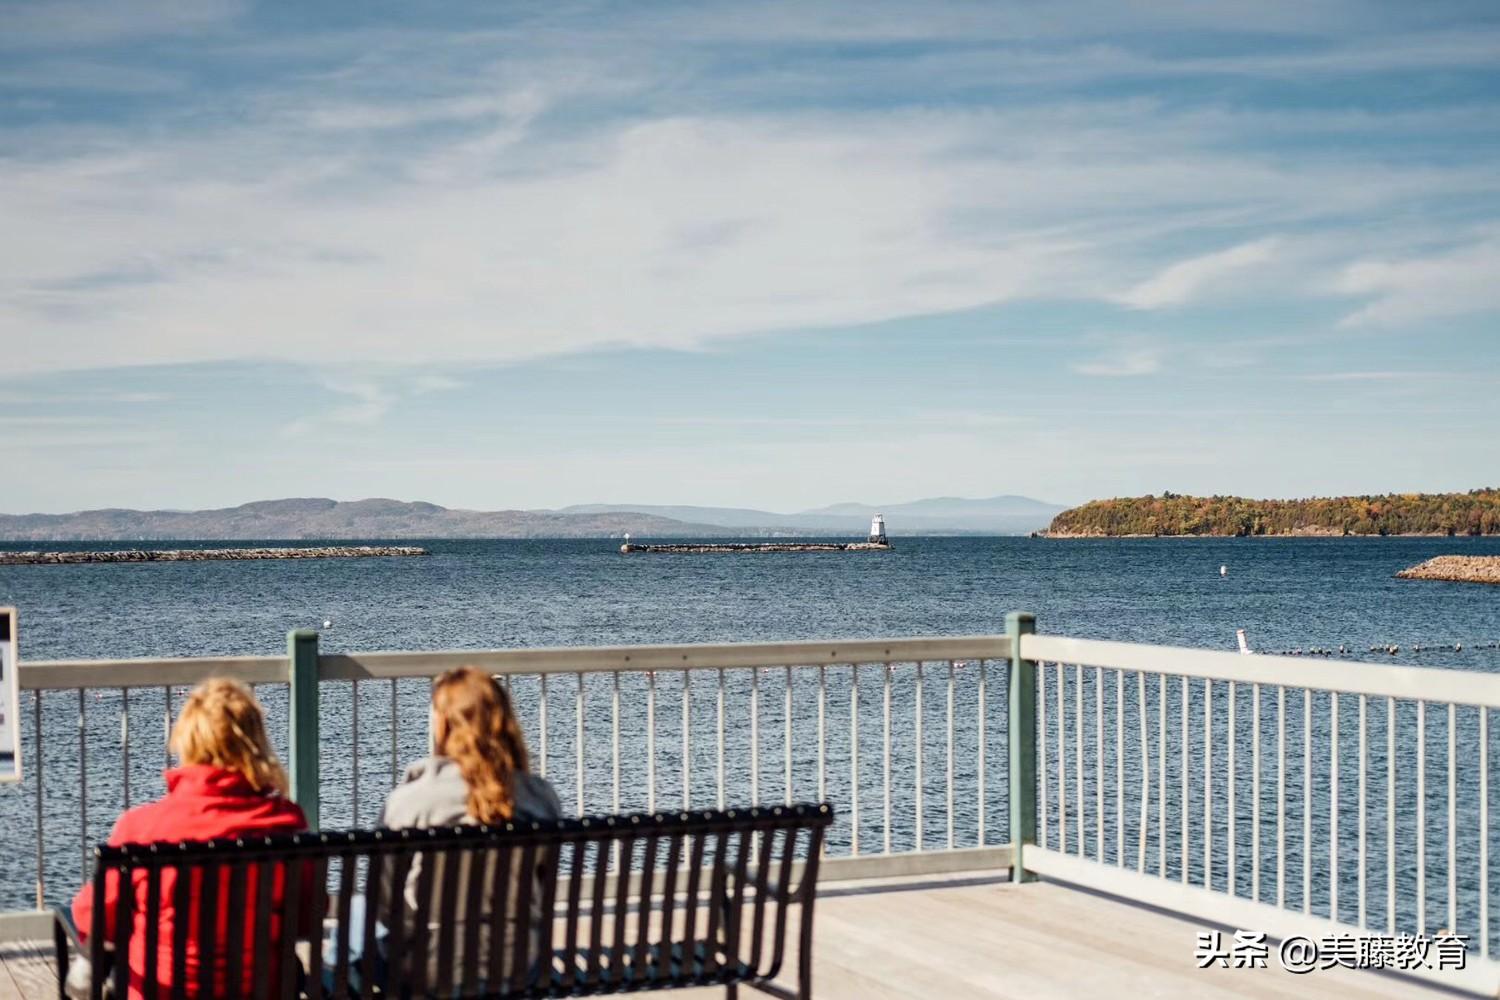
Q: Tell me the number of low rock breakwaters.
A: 3